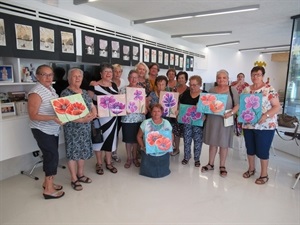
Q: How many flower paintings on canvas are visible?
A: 8